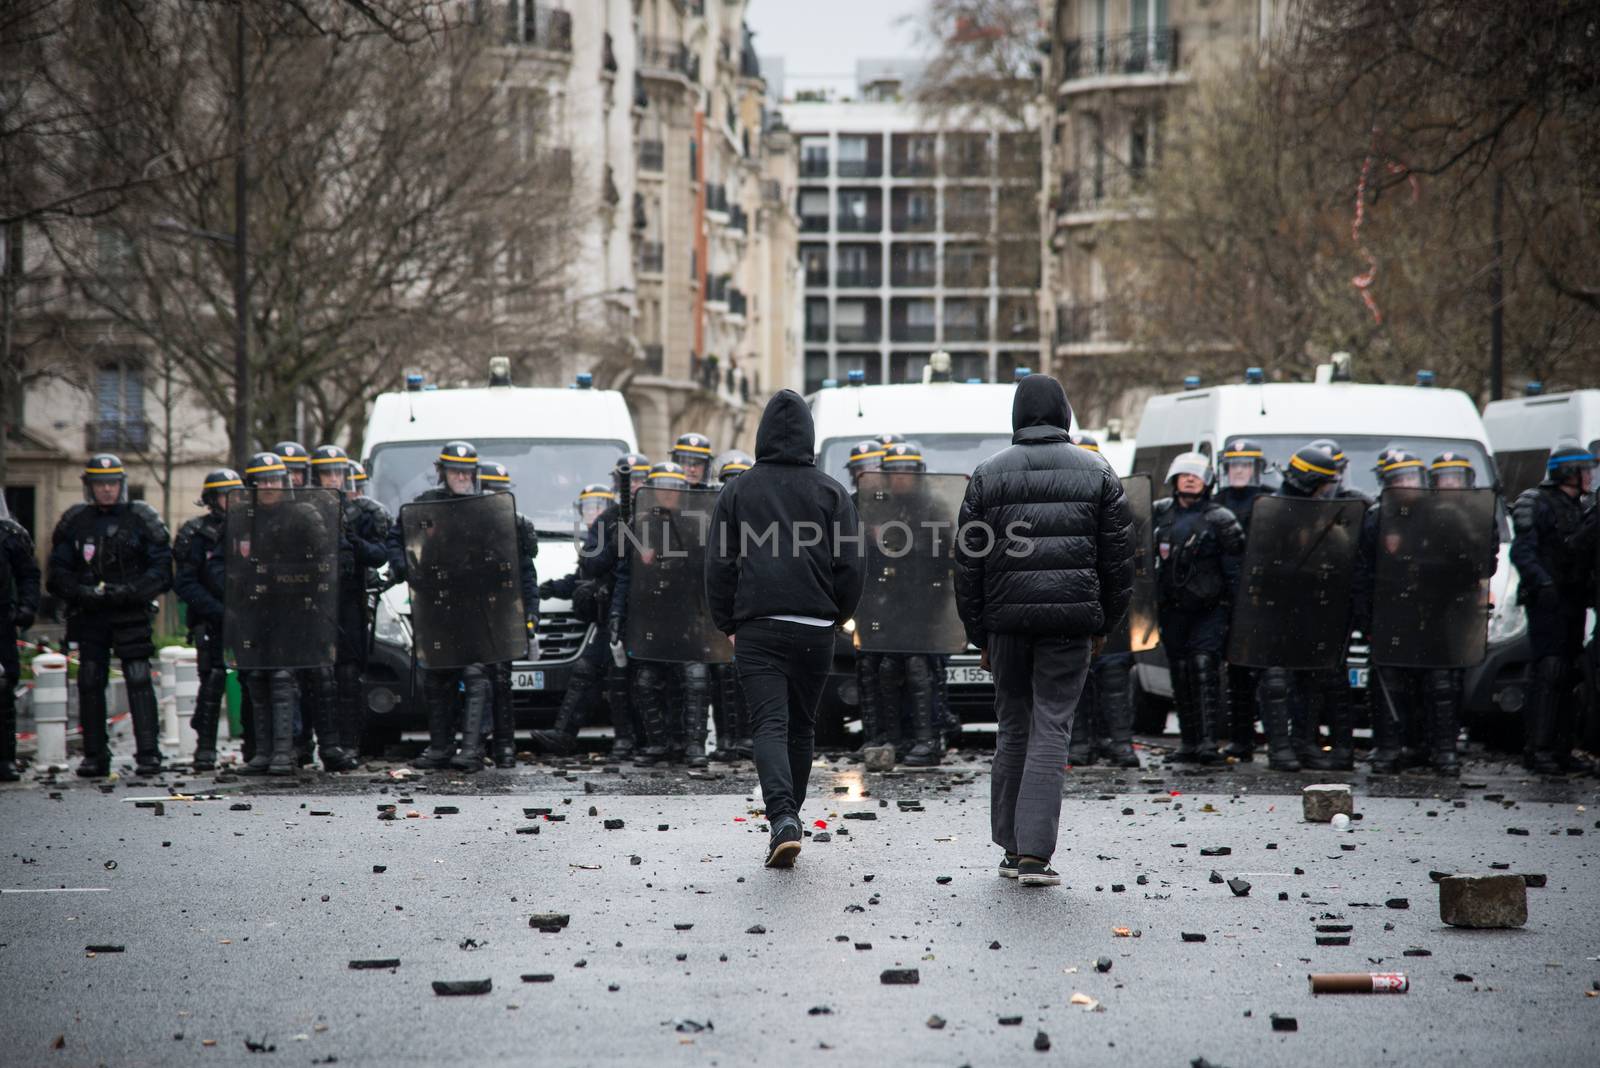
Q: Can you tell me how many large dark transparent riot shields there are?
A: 7